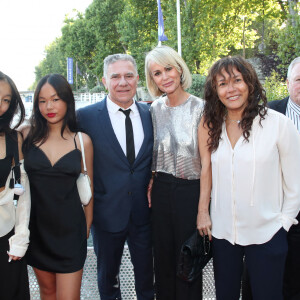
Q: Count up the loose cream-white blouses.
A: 1